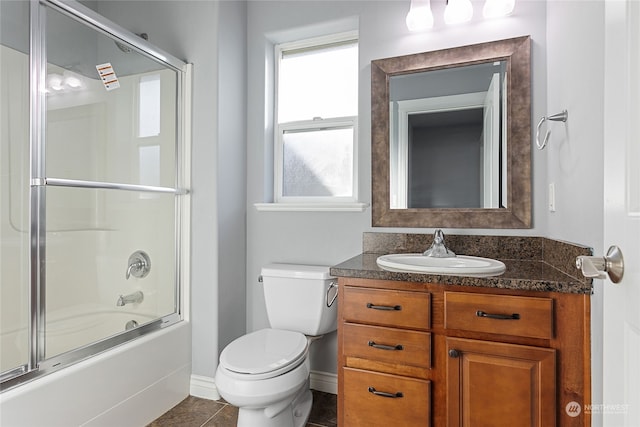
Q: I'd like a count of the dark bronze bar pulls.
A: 4